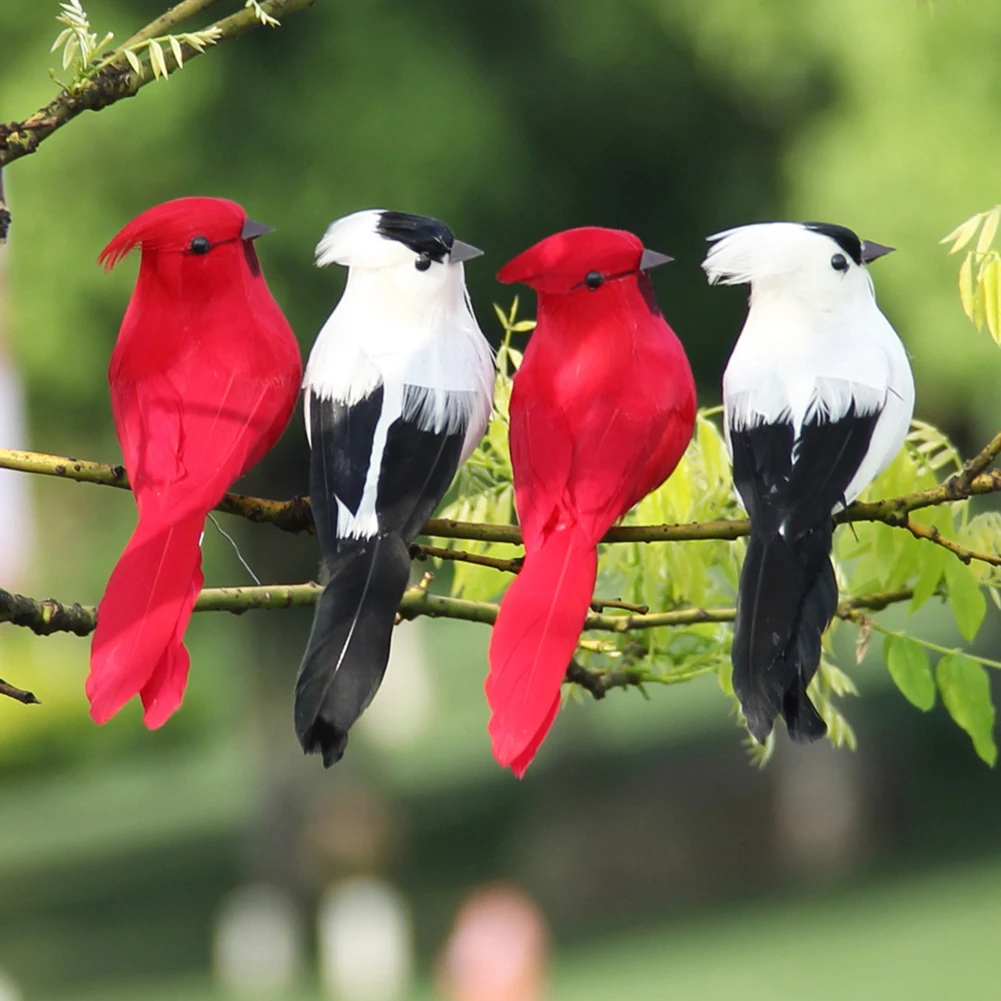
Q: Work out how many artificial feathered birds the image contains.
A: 4